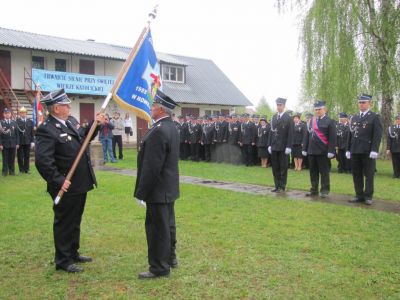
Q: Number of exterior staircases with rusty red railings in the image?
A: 1